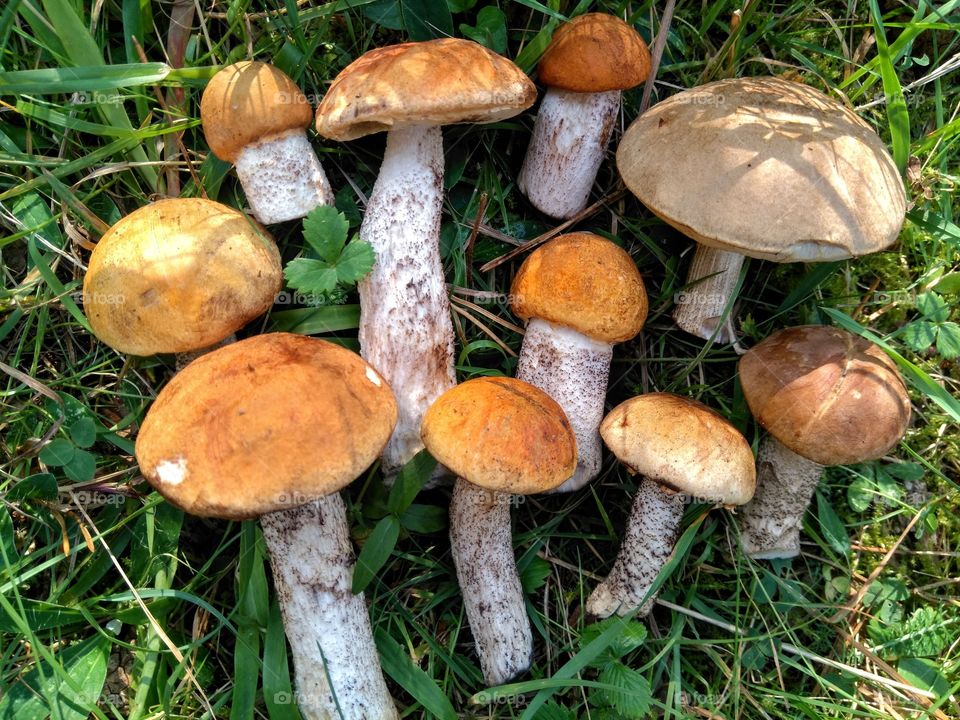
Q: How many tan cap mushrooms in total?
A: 1